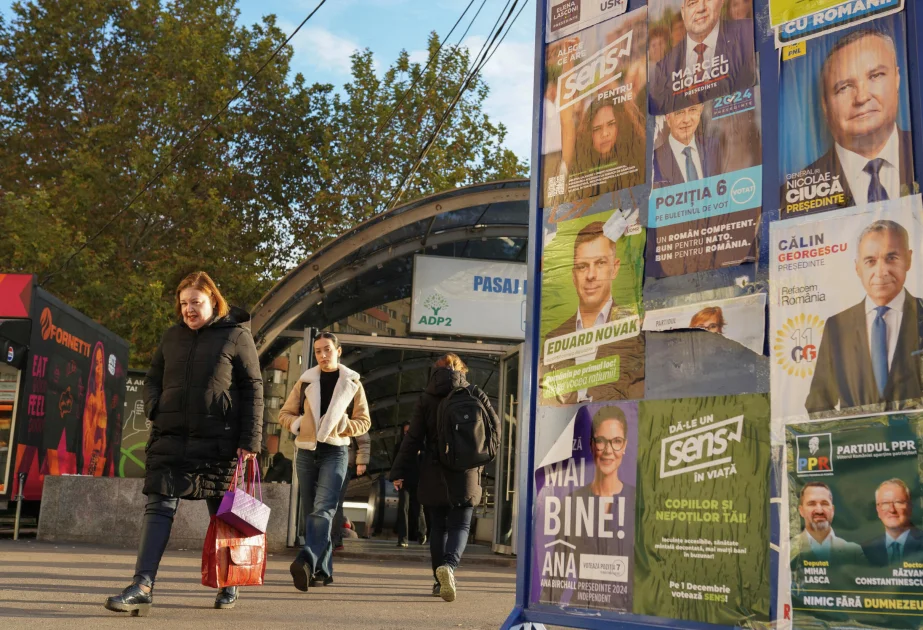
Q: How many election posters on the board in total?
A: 12